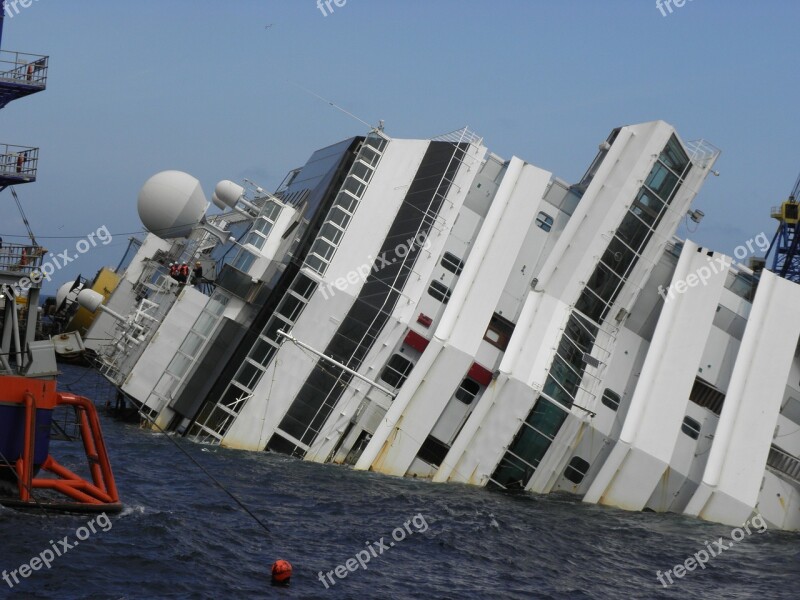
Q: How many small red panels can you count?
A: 3